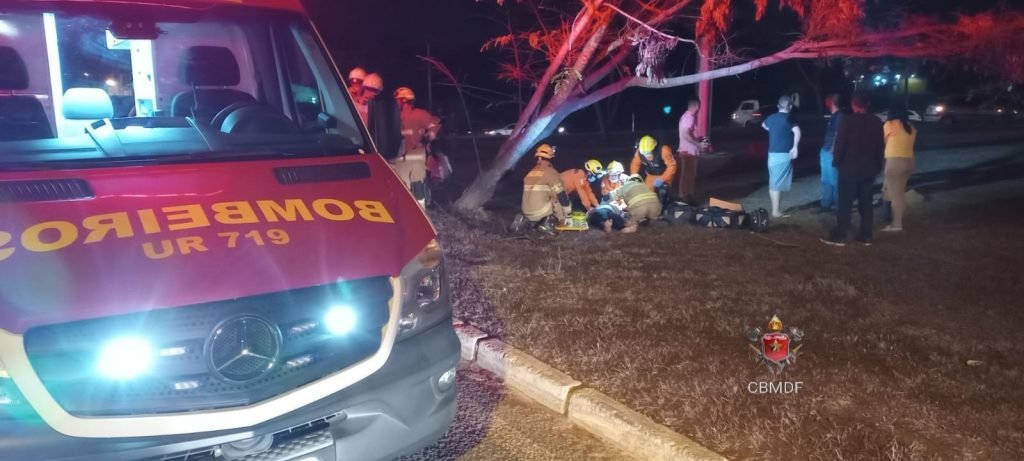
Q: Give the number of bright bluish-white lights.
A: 2